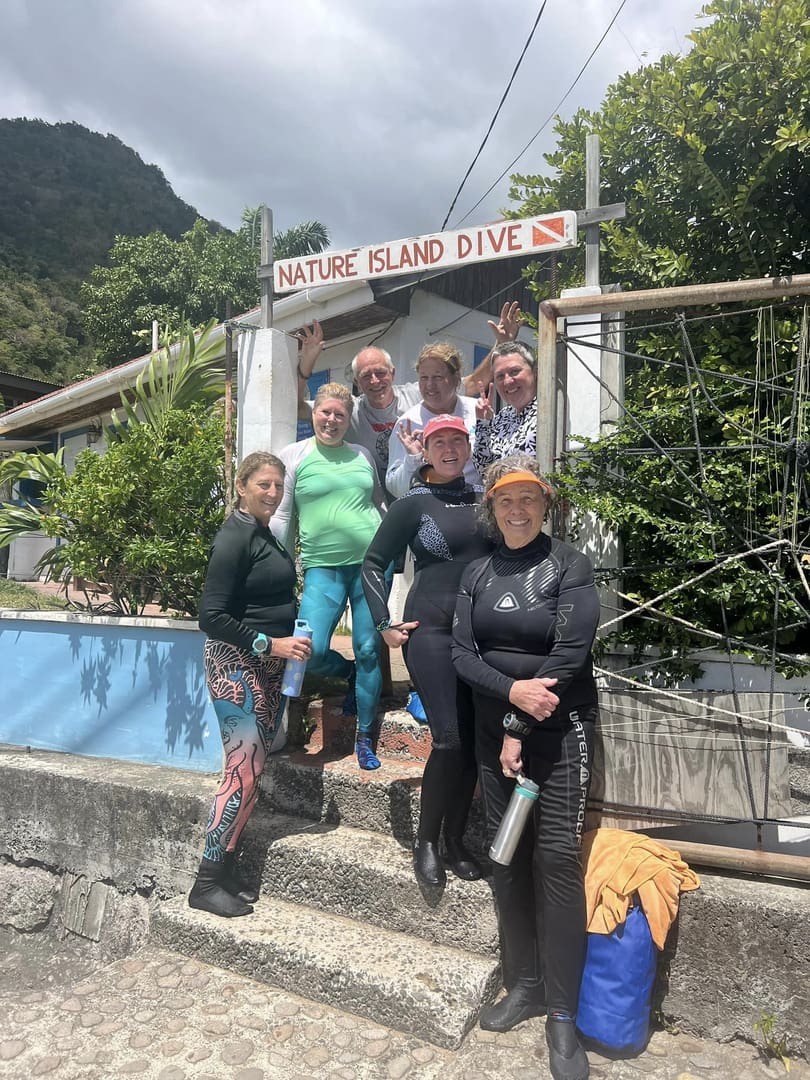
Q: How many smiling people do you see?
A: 7